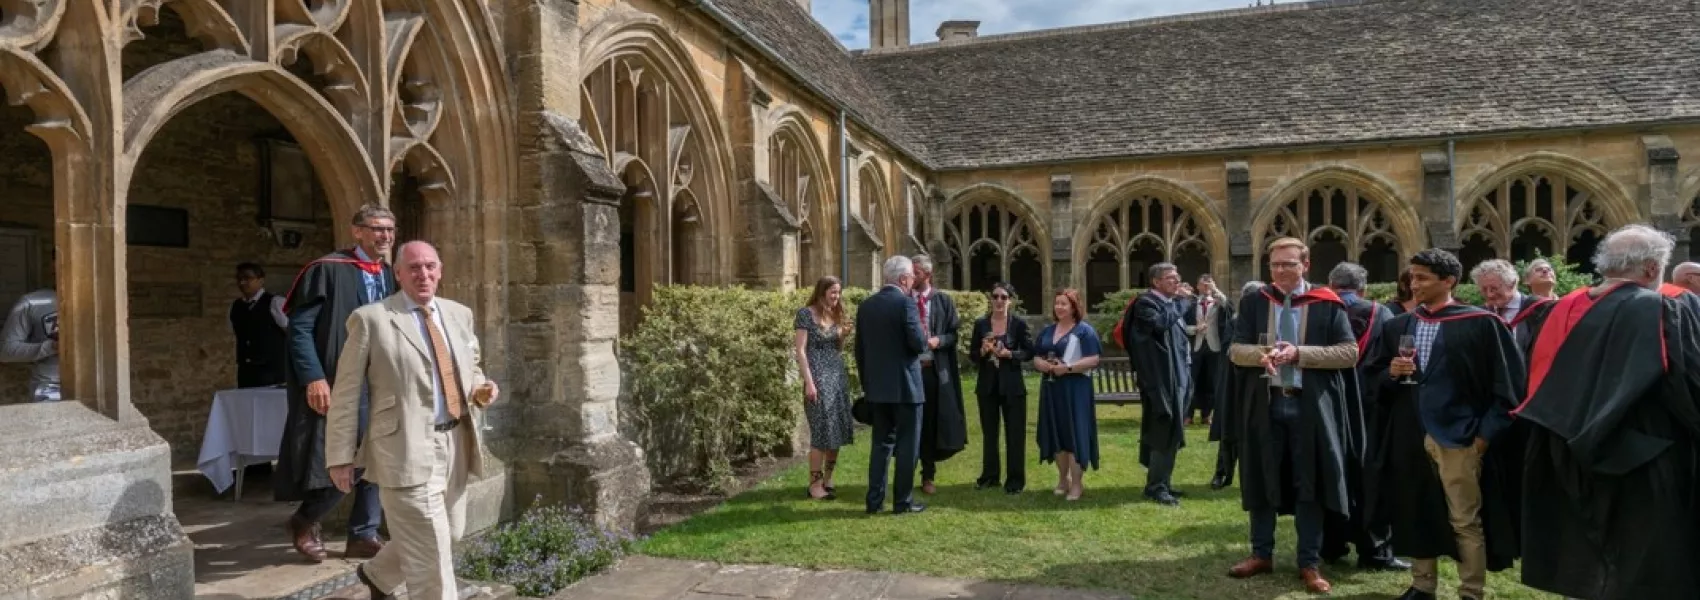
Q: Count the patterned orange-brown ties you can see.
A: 1